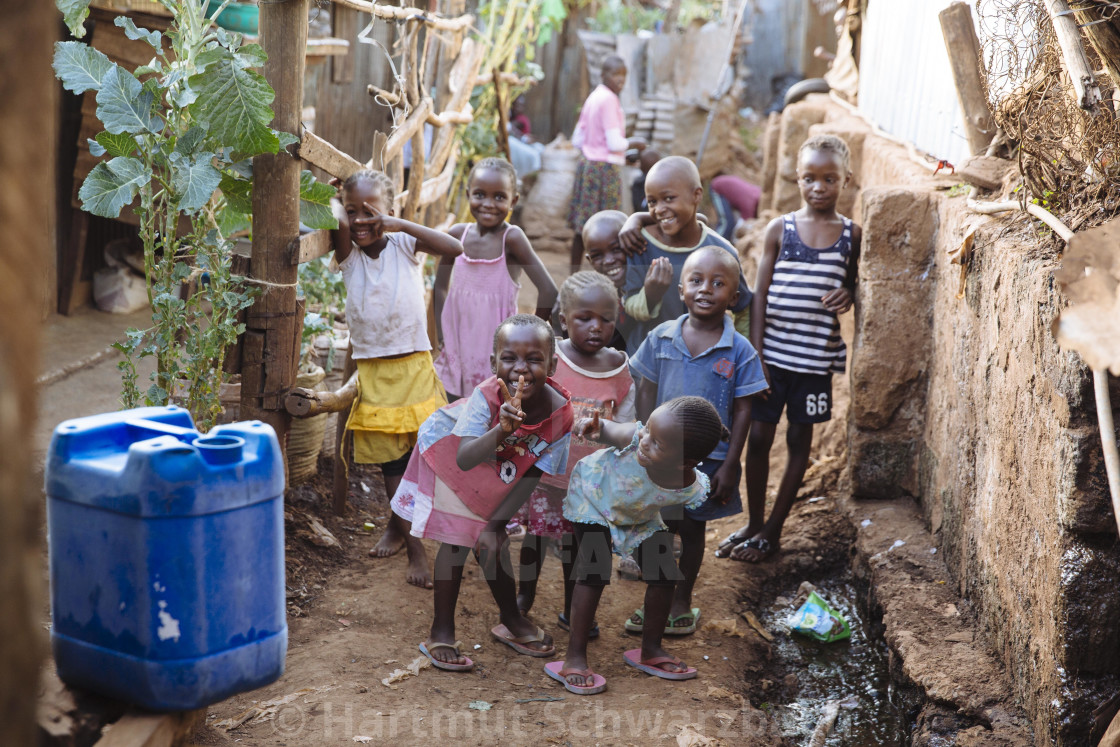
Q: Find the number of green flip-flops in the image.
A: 2